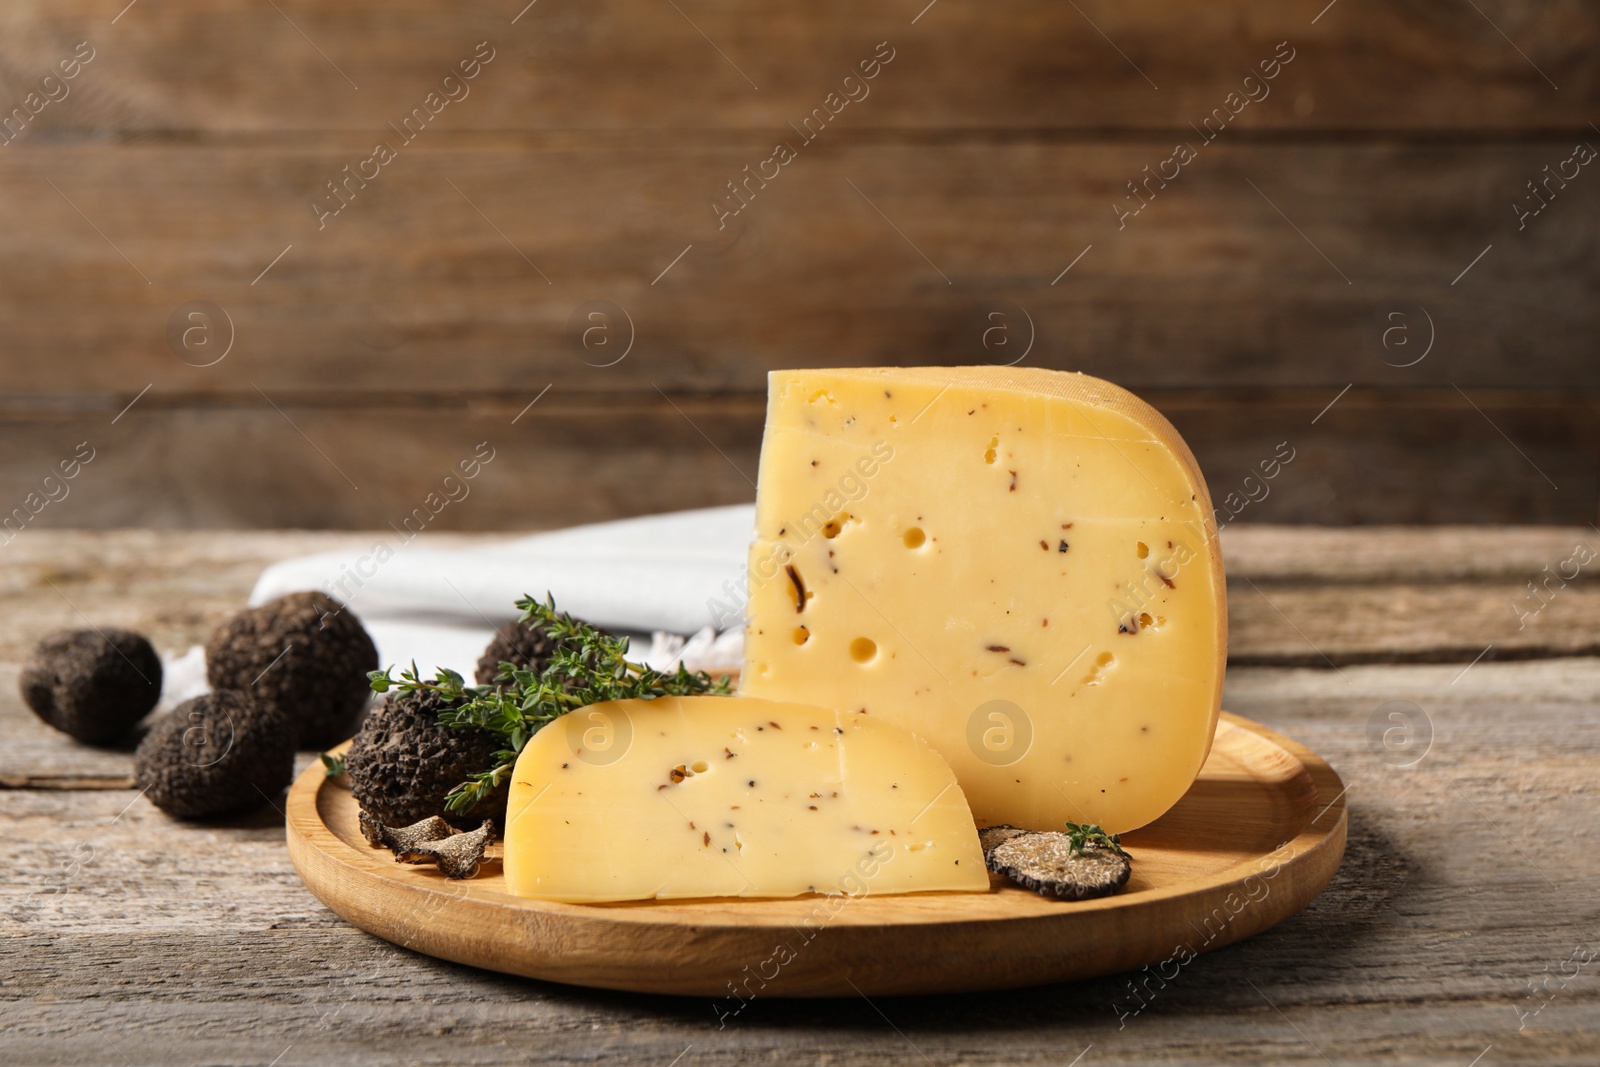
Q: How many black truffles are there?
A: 5